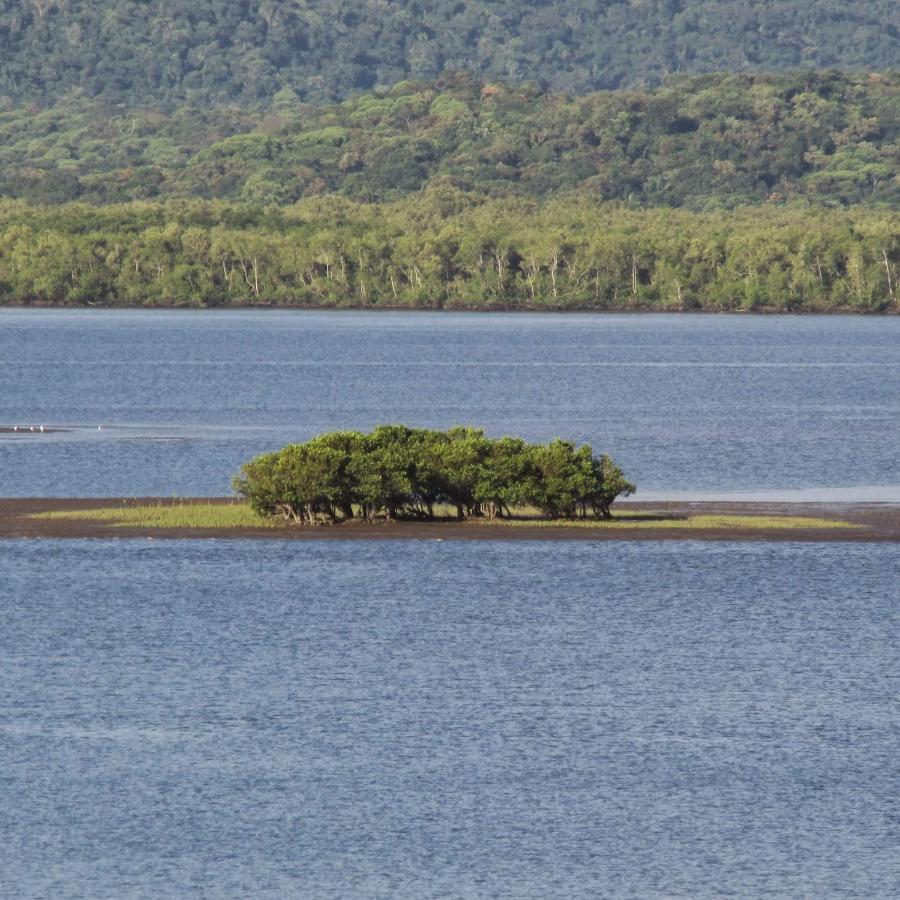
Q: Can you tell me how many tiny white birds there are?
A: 4